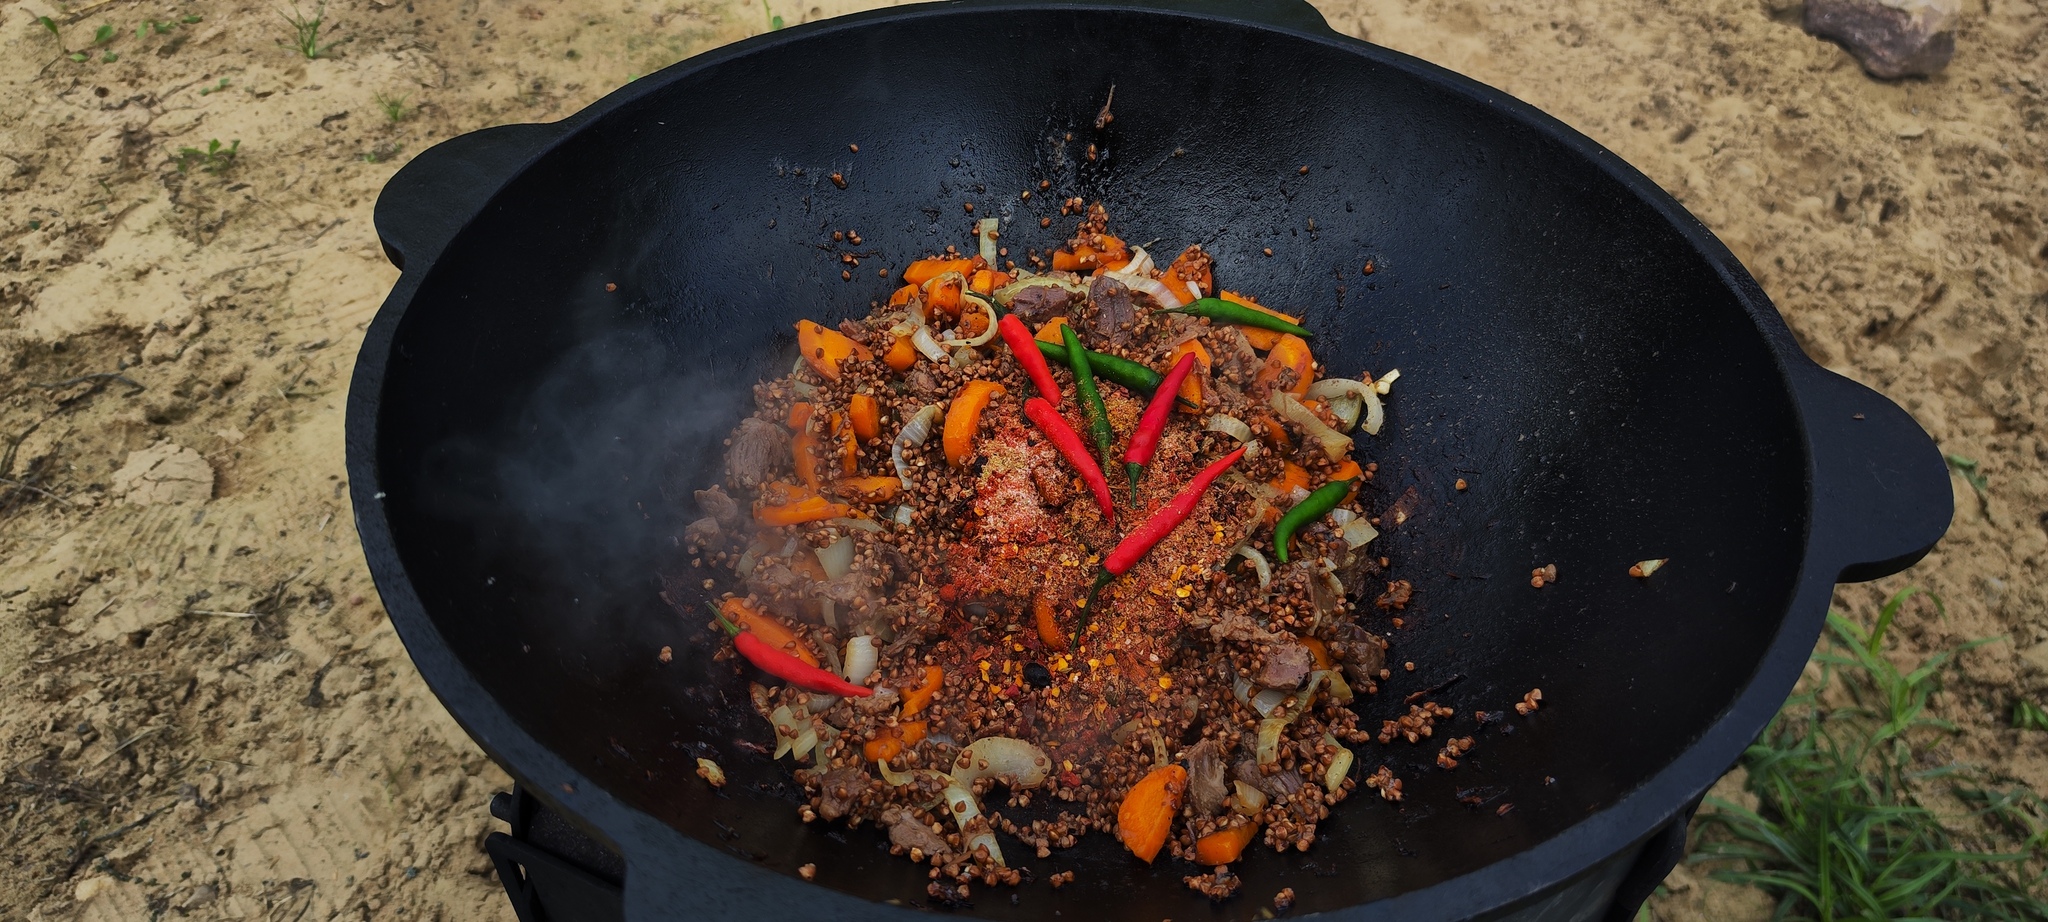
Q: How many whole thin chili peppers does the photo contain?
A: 9